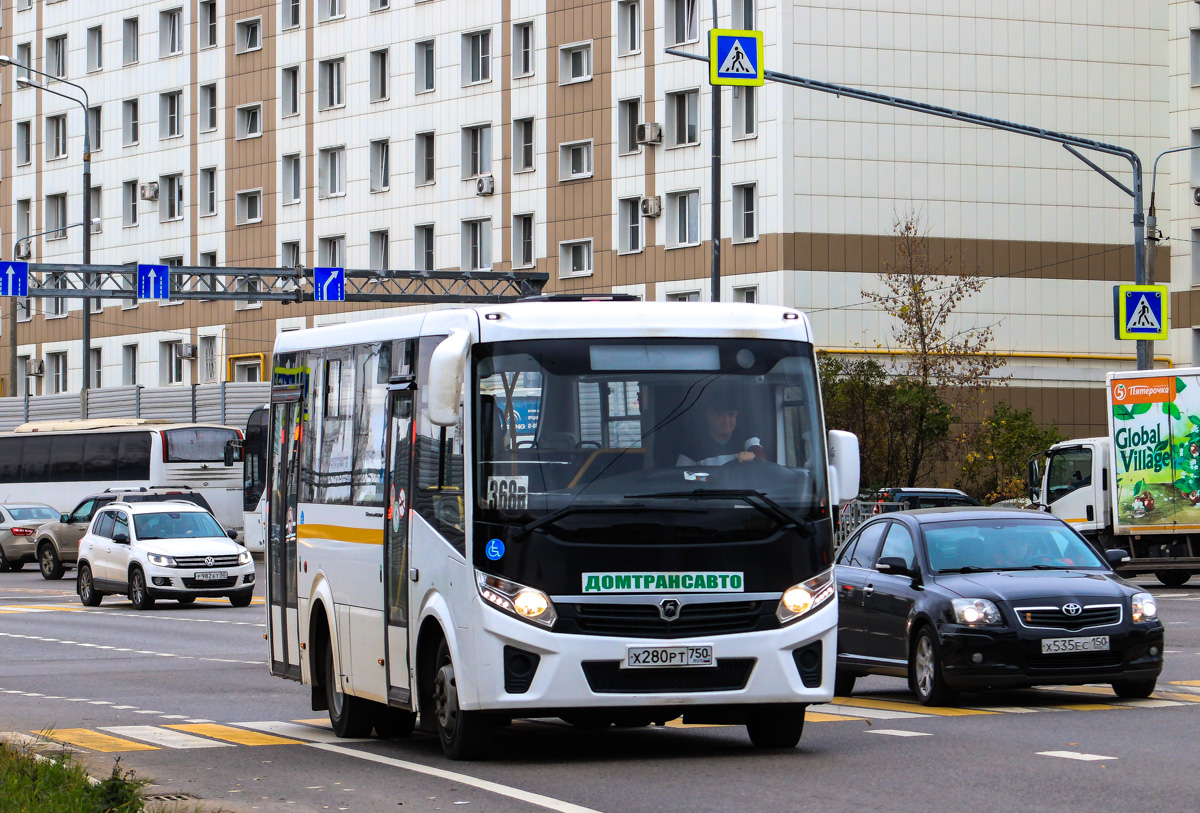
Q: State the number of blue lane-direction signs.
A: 3